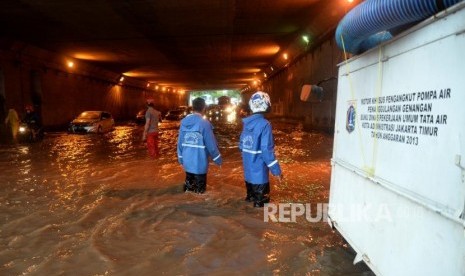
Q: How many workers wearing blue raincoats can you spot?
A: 2